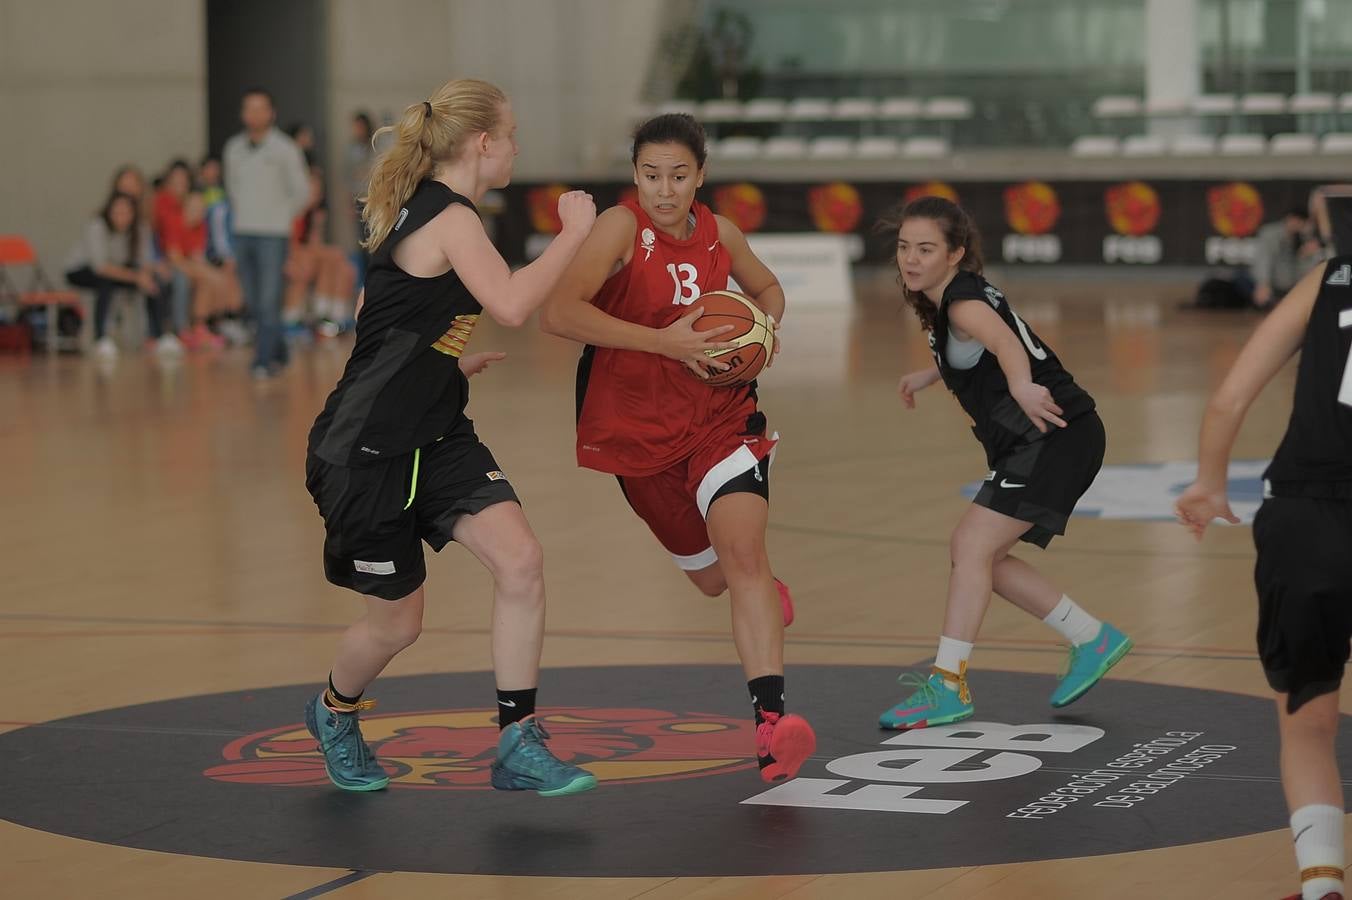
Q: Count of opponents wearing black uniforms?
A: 3